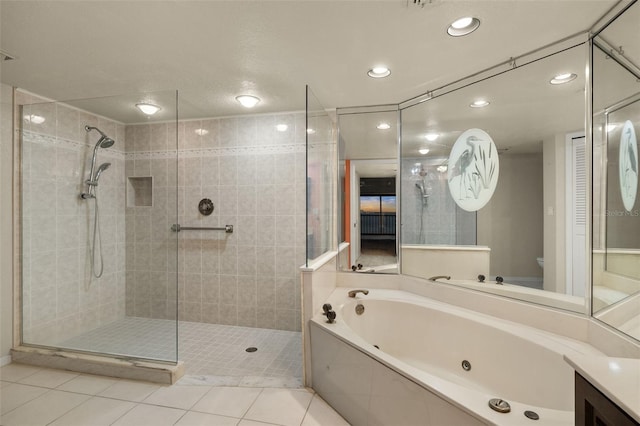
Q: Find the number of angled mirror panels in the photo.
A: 3